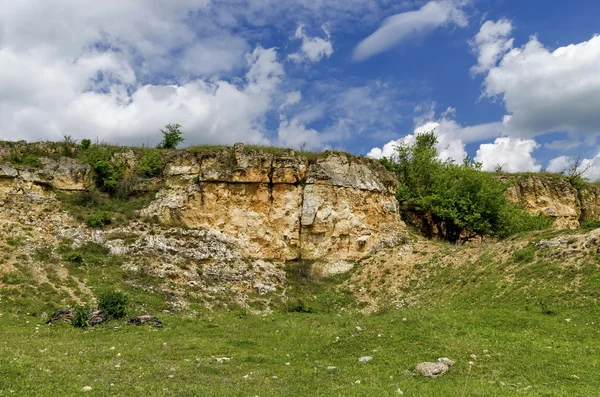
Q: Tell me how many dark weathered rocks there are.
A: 3